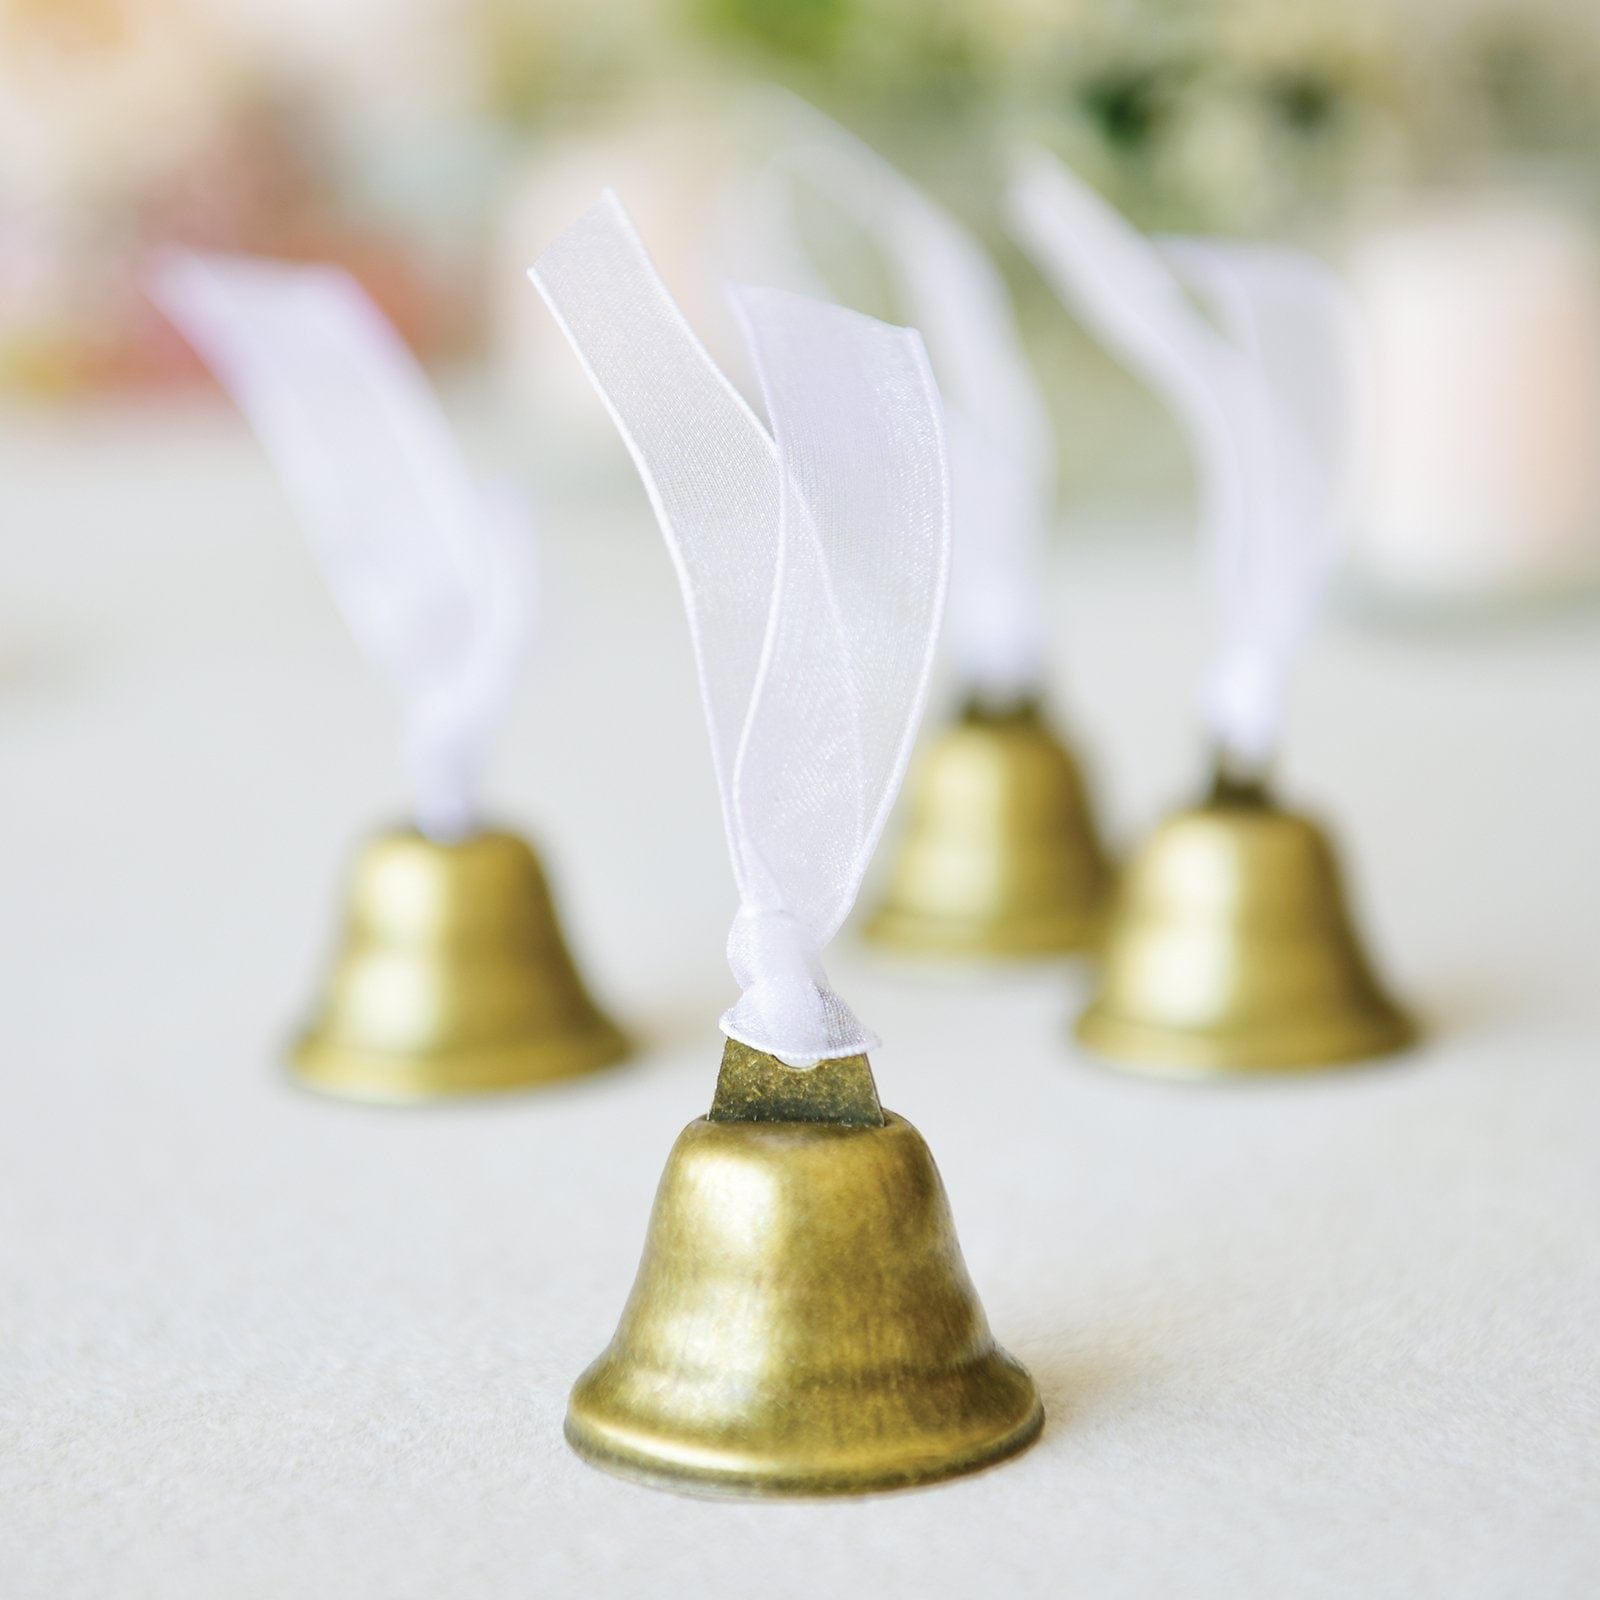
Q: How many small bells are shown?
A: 4